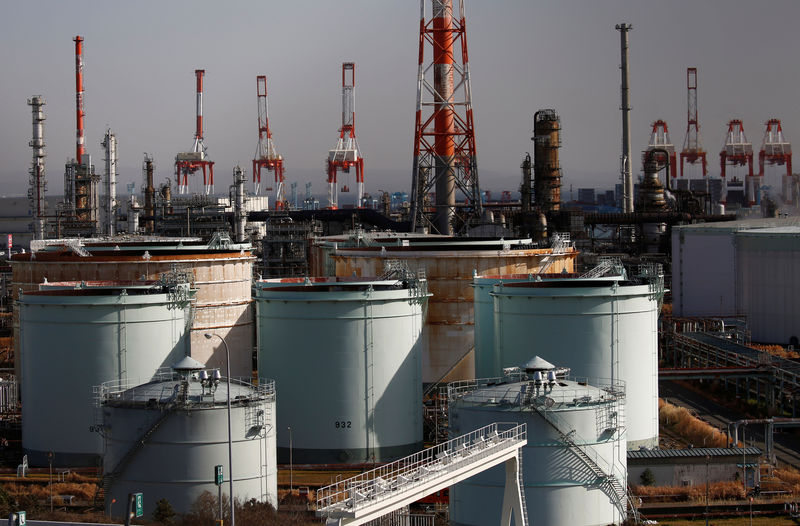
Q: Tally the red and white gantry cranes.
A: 7